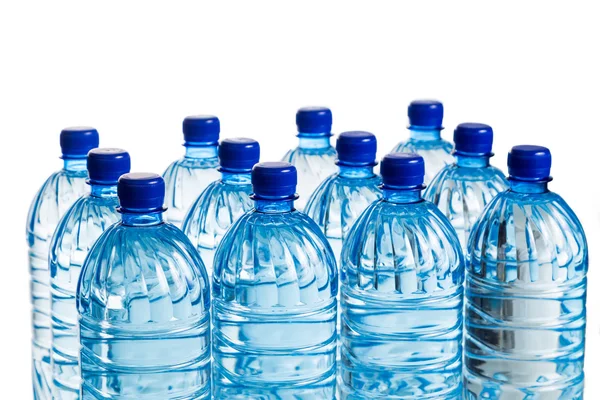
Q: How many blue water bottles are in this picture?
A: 12